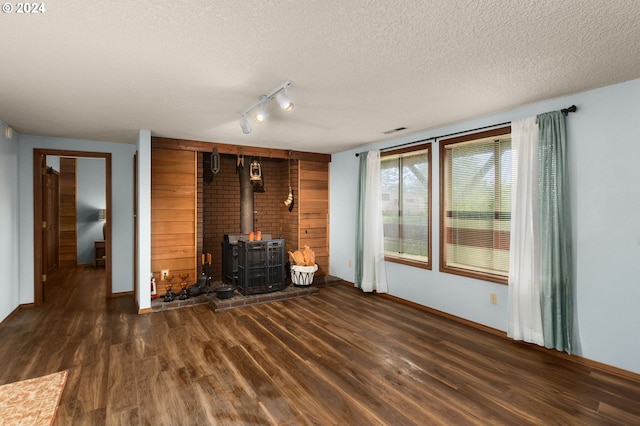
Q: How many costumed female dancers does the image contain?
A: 0